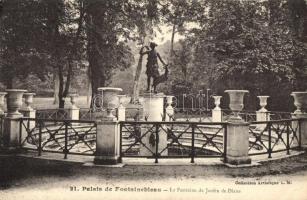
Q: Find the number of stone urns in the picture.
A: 11